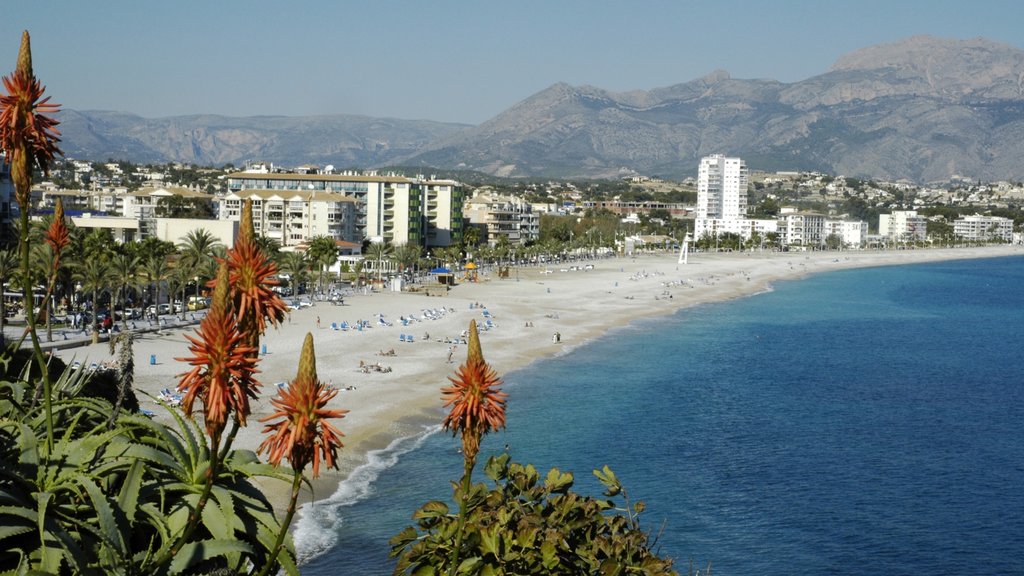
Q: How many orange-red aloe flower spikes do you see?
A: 6